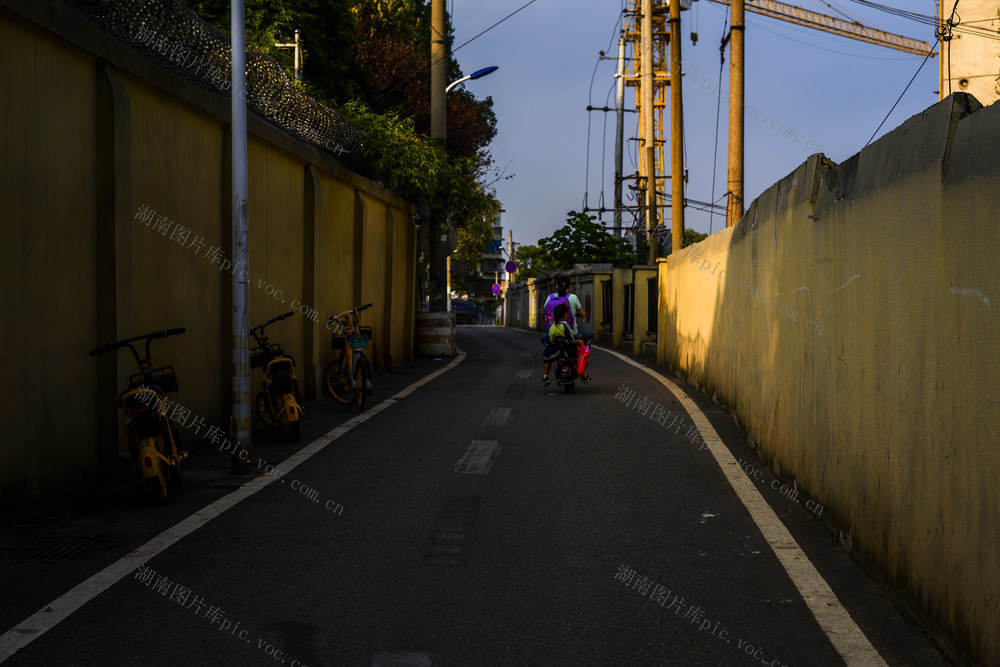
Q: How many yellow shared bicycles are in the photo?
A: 3